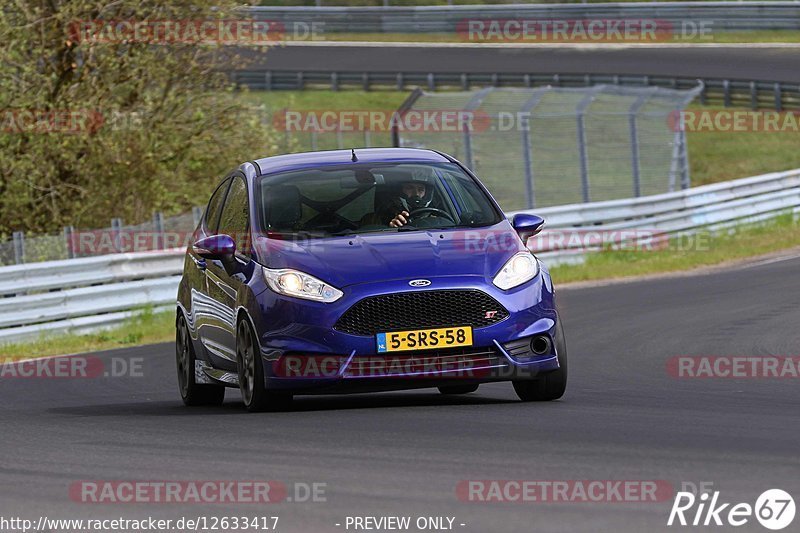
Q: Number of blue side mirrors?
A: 2